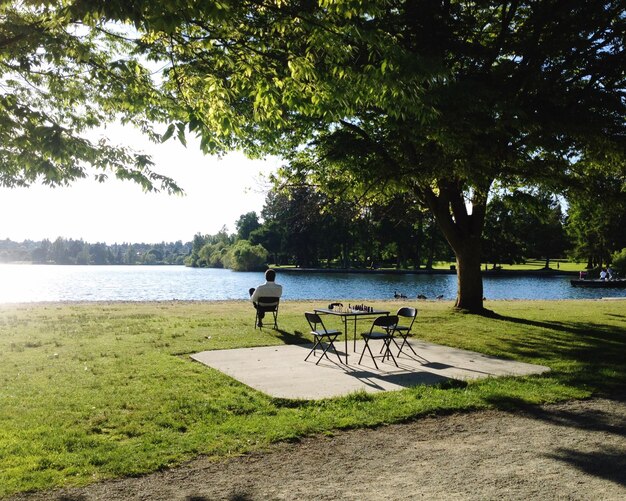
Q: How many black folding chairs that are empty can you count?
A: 3